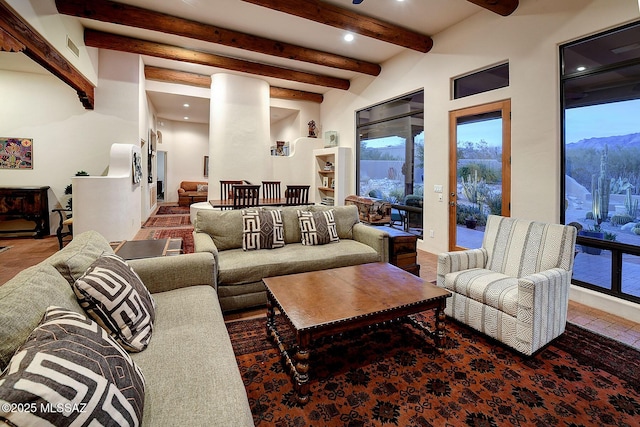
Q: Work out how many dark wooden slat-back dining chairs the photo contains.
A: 4